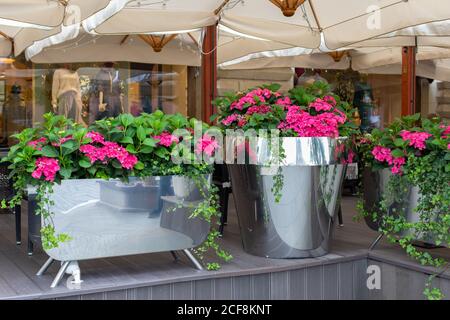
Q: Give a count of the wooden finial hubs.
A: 3